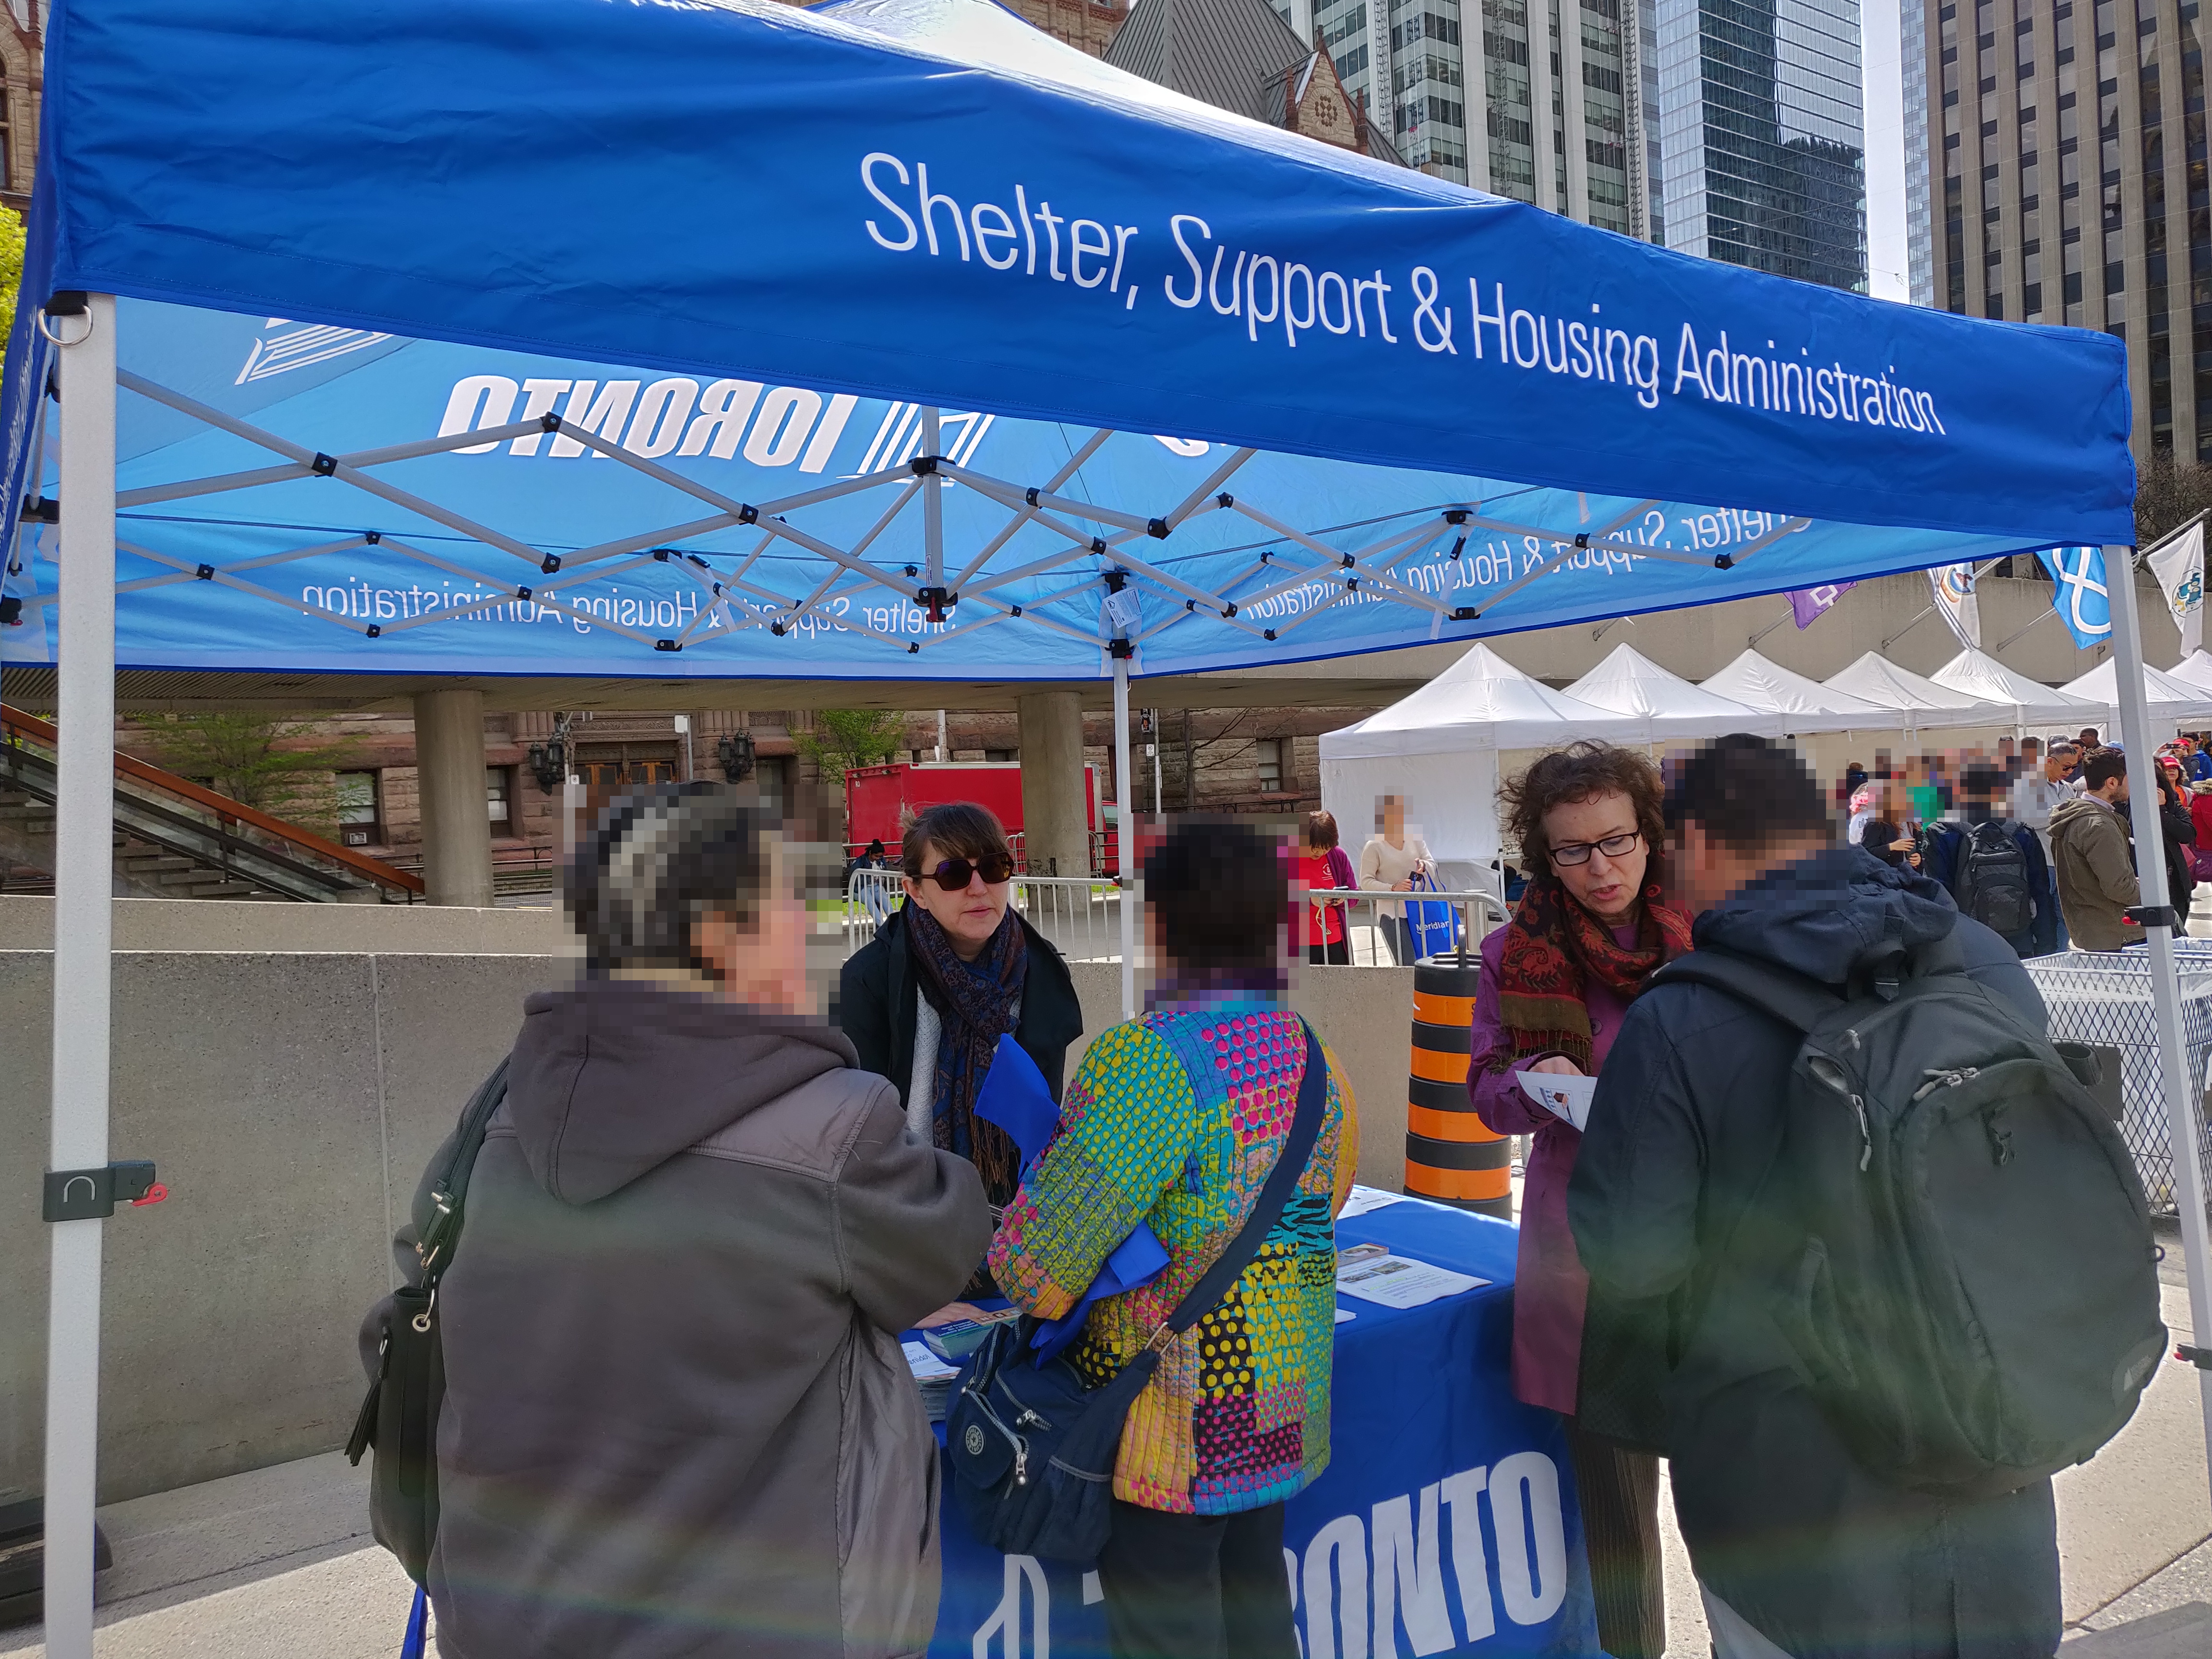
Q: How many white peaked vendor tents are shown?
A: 7